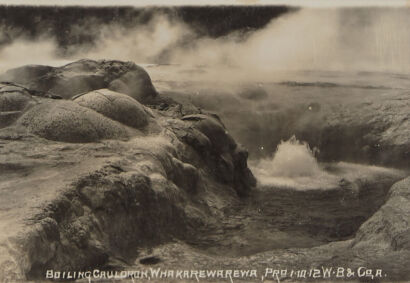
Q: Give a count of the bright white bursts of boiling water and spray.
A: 1